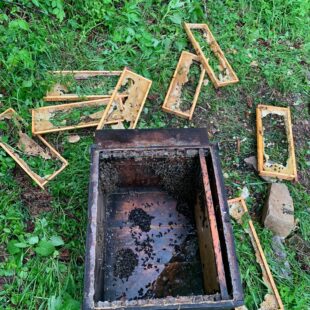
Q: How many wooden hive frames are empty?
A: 8